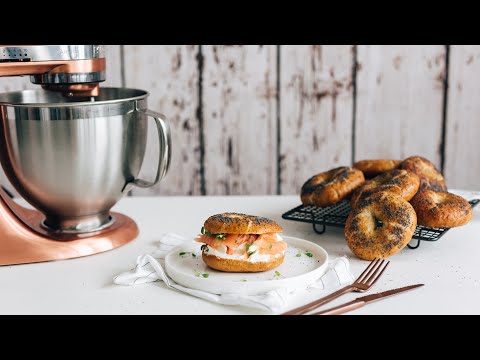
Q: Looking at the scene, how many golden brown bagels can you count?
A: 7